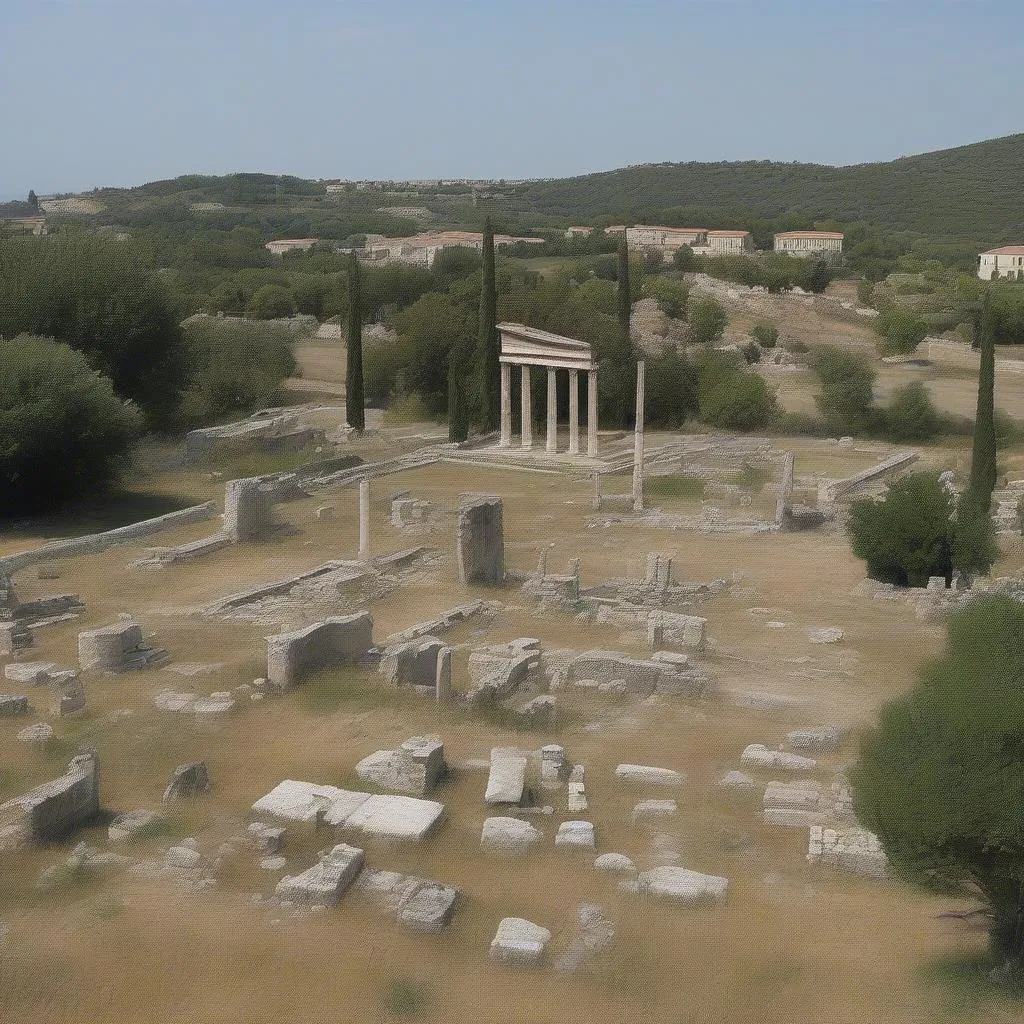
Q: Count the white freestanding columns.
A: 2